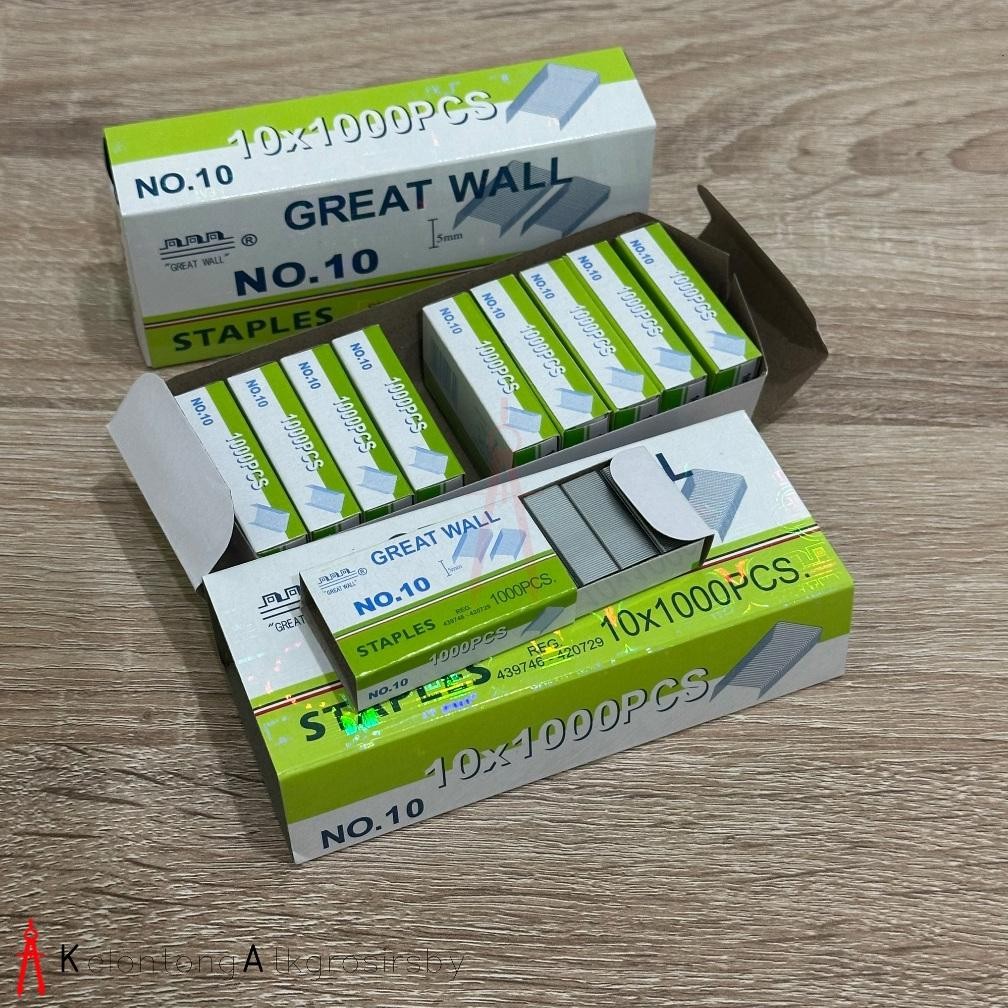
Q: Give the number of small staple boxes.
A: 10